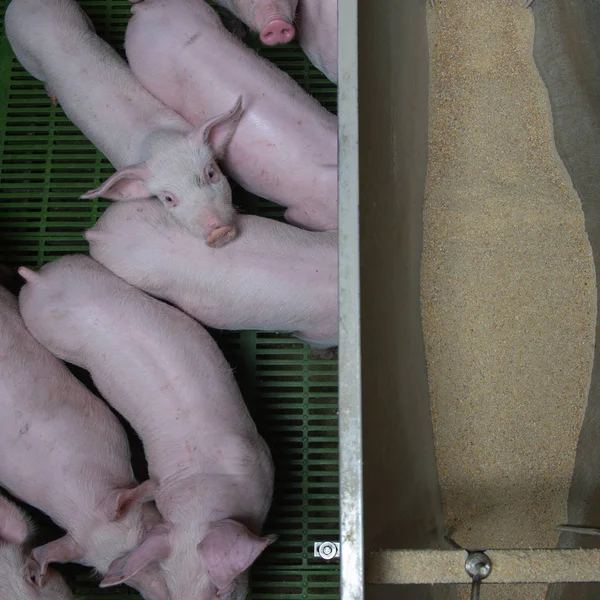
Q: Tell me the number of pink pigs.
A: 8